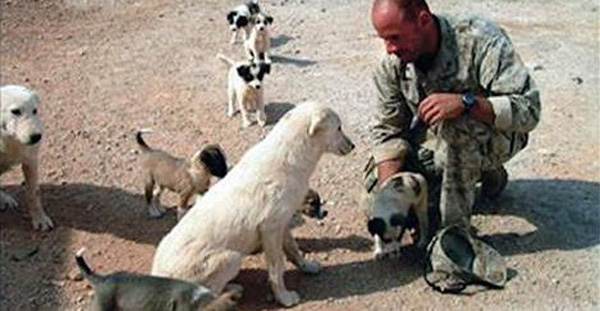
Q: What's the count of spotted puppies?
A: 4